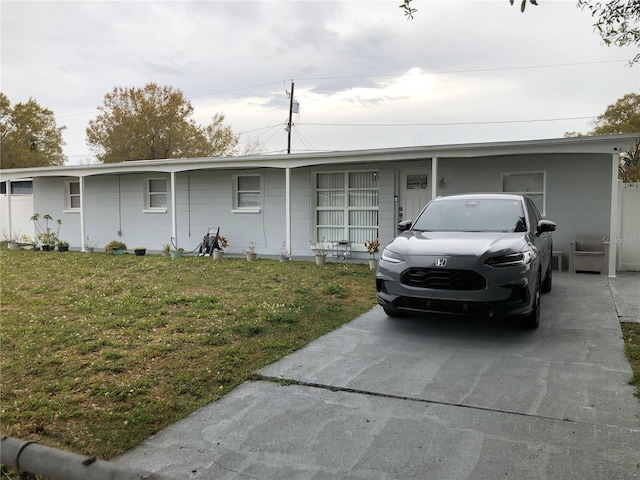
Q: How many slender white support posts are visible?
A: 6